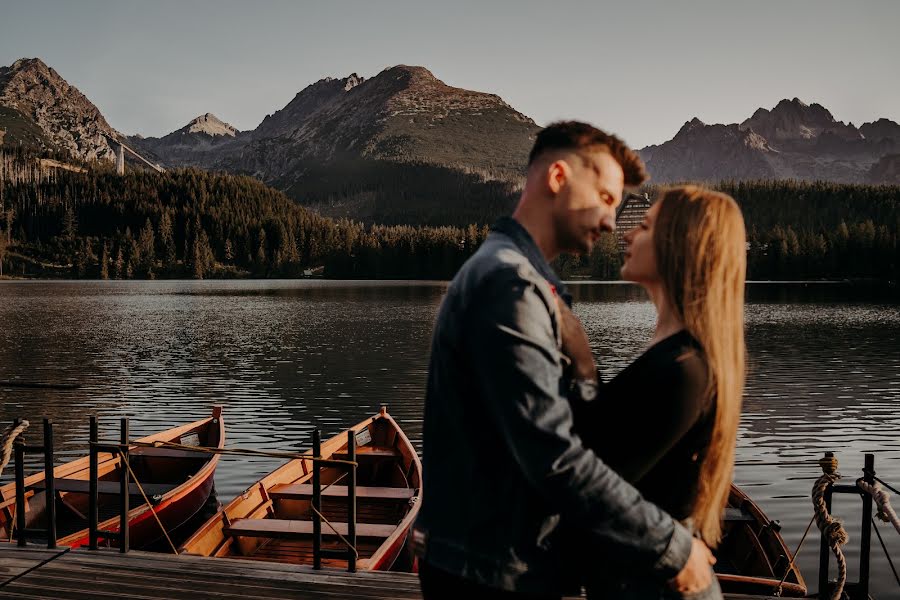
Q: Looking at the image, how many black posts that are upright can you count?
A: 8